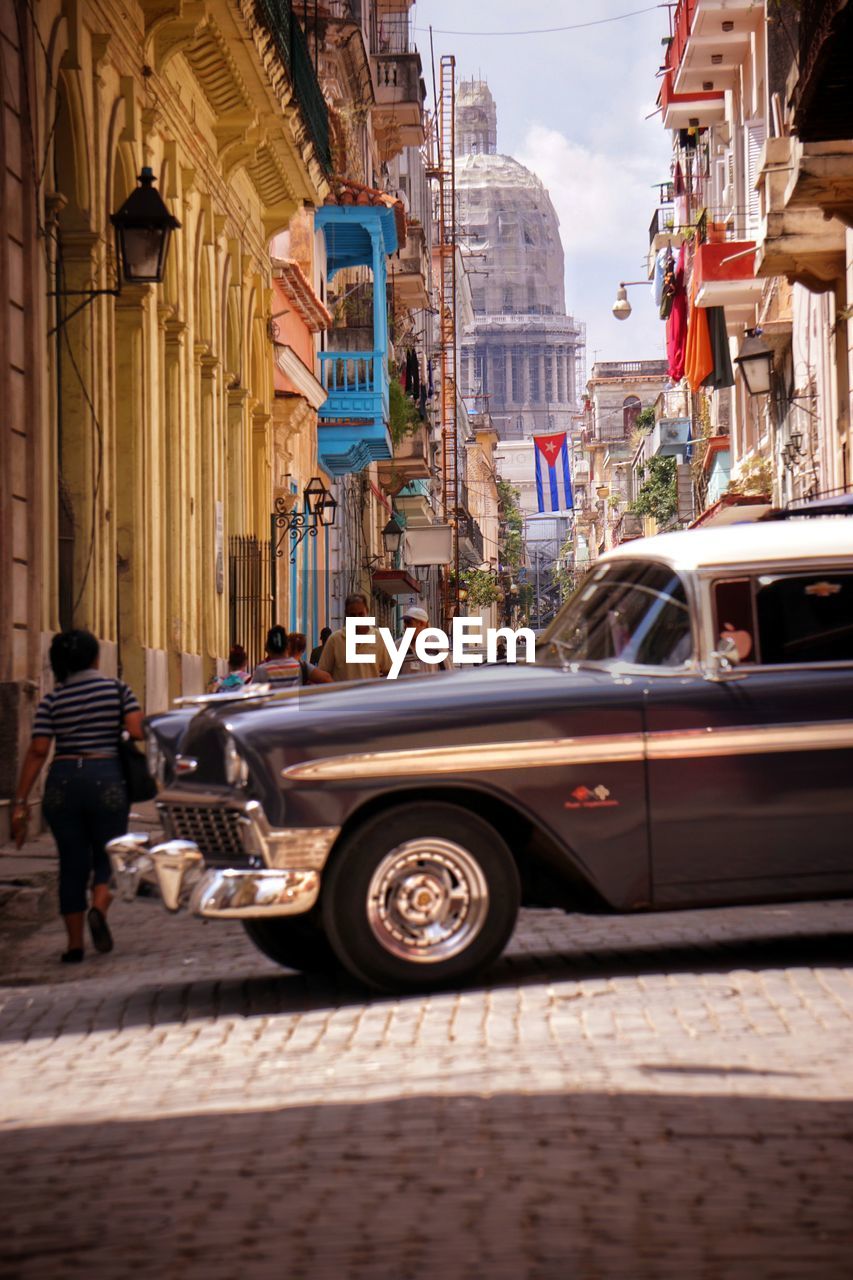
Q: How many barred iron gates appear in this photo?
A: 1